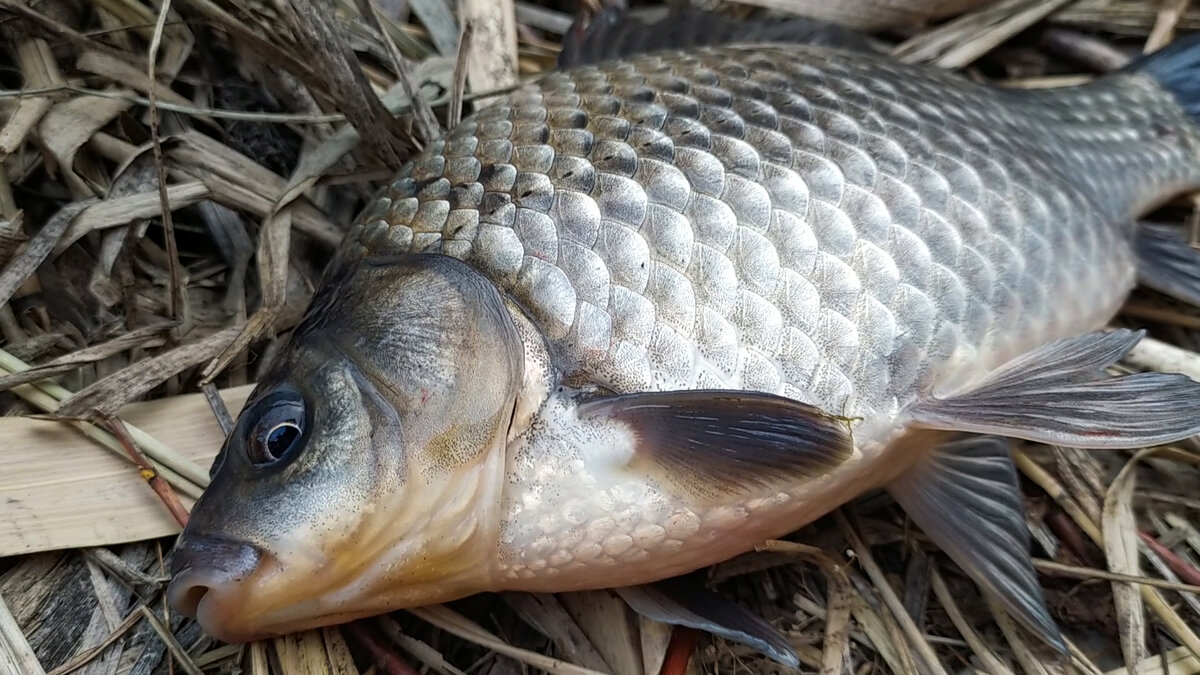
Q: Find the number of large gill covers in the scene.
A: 1